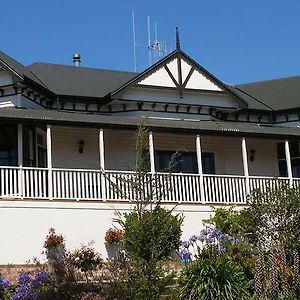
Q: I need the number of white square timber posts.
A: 7